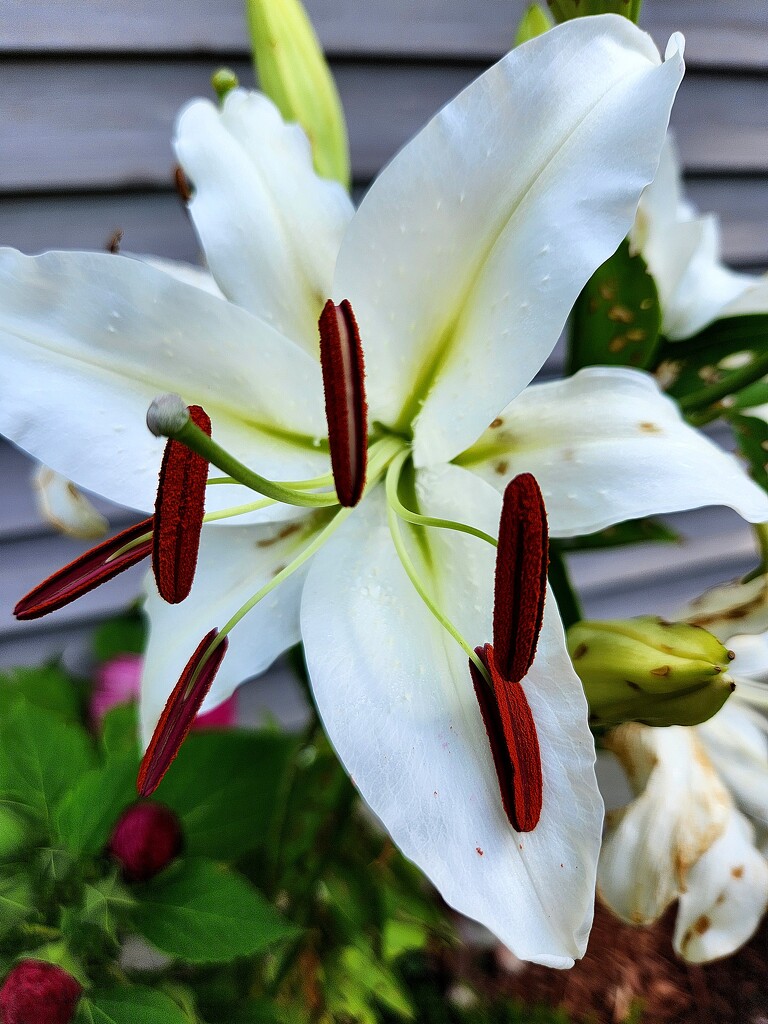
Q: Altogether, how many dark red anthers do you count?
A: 6